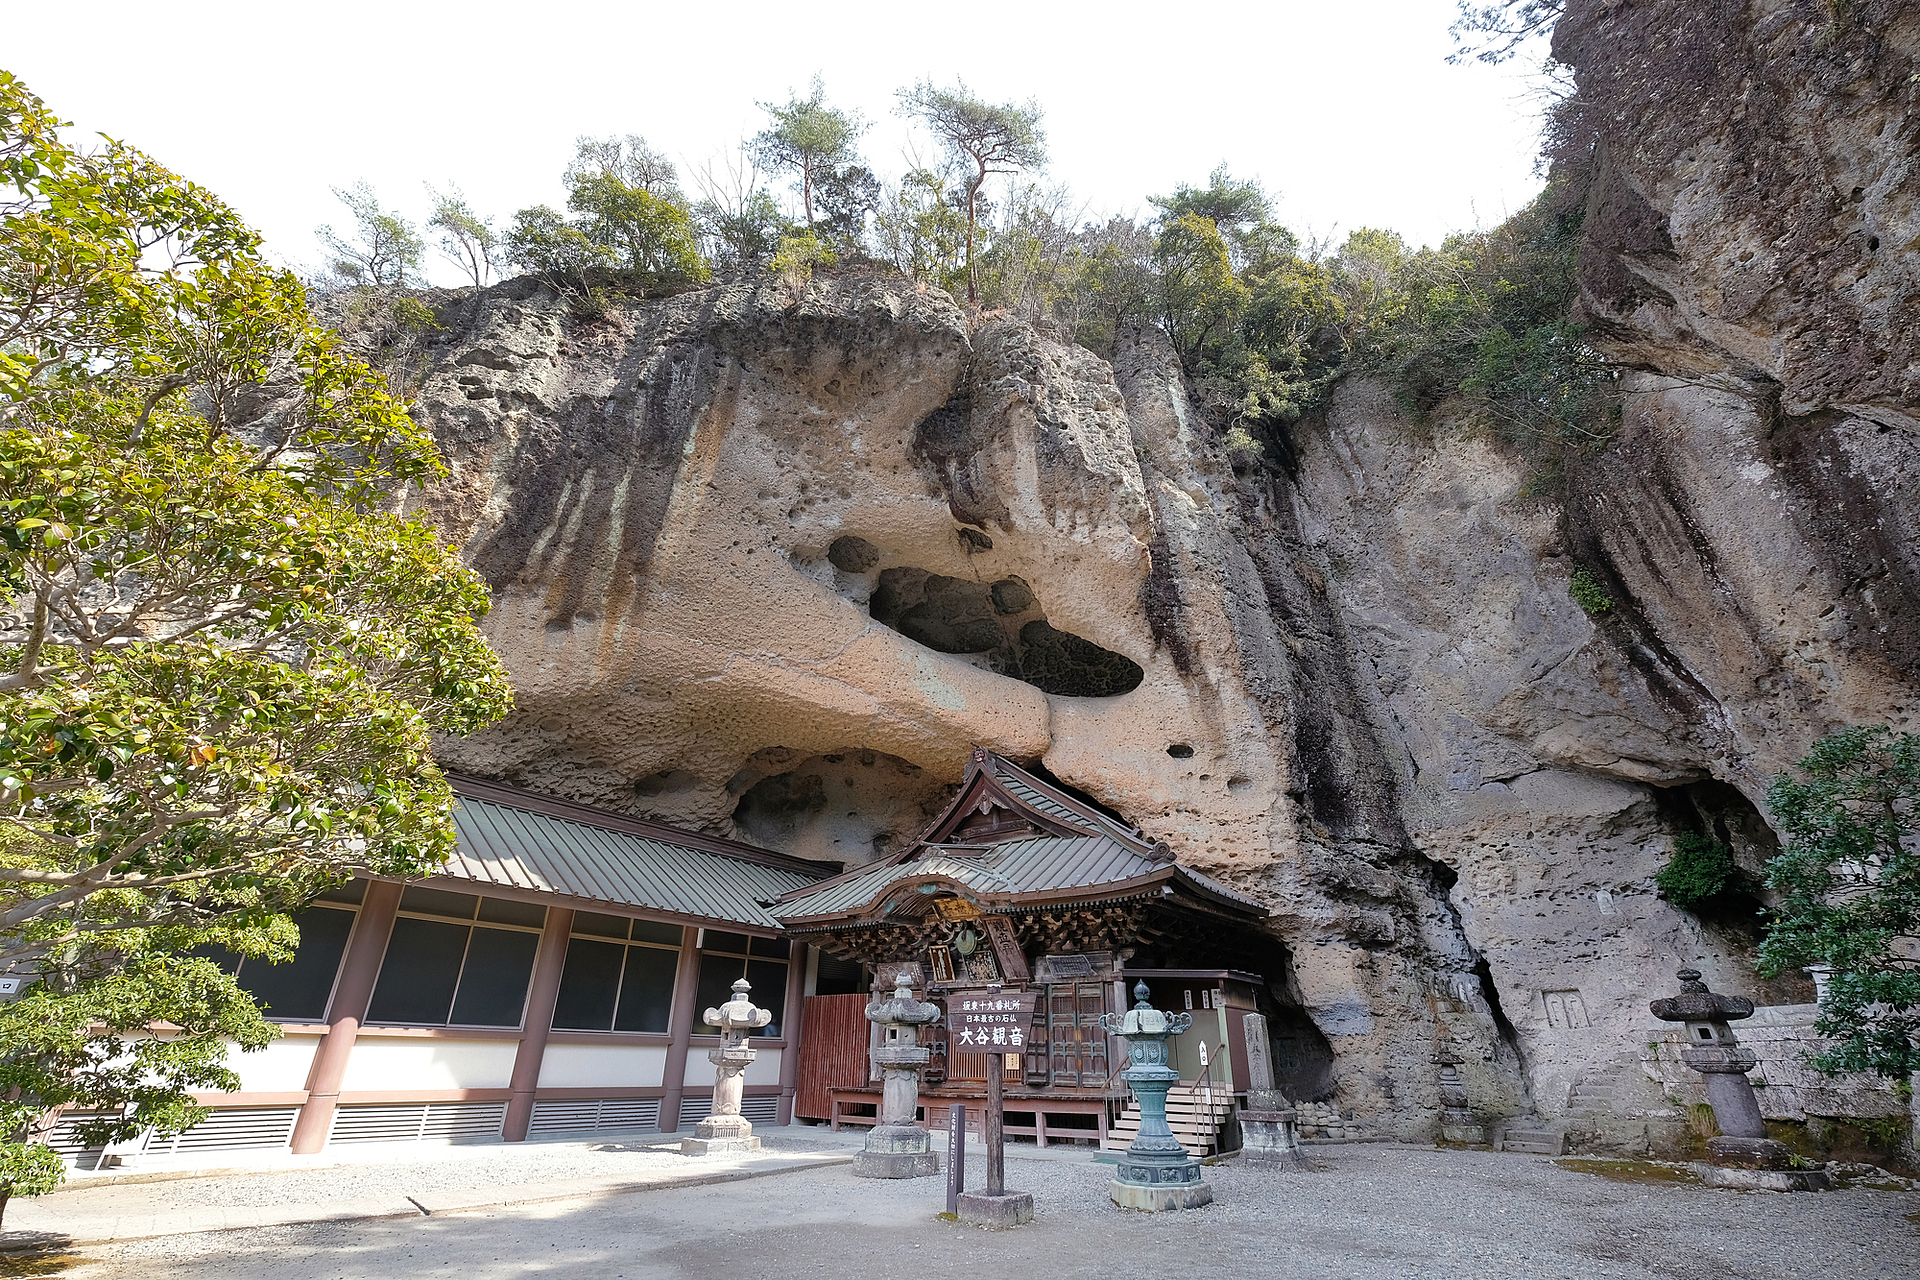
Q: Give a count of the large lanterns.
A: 4